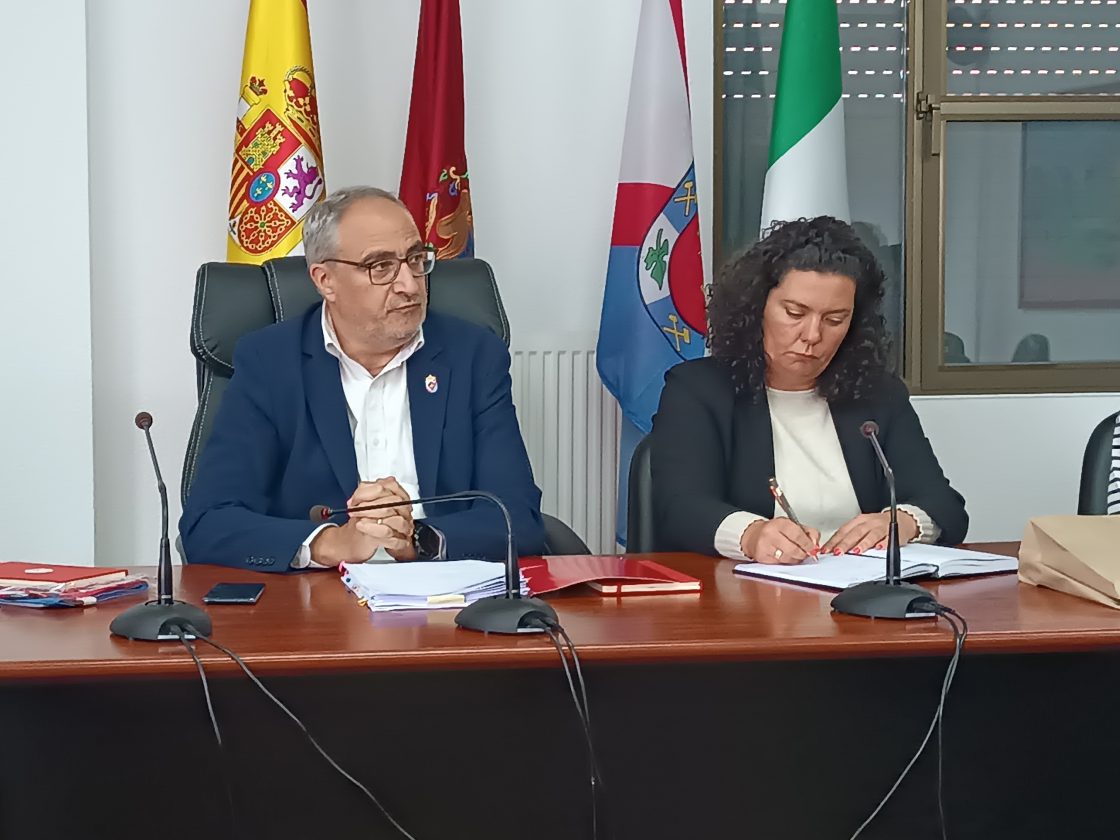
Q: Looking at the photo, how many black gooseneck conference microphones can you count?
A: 3